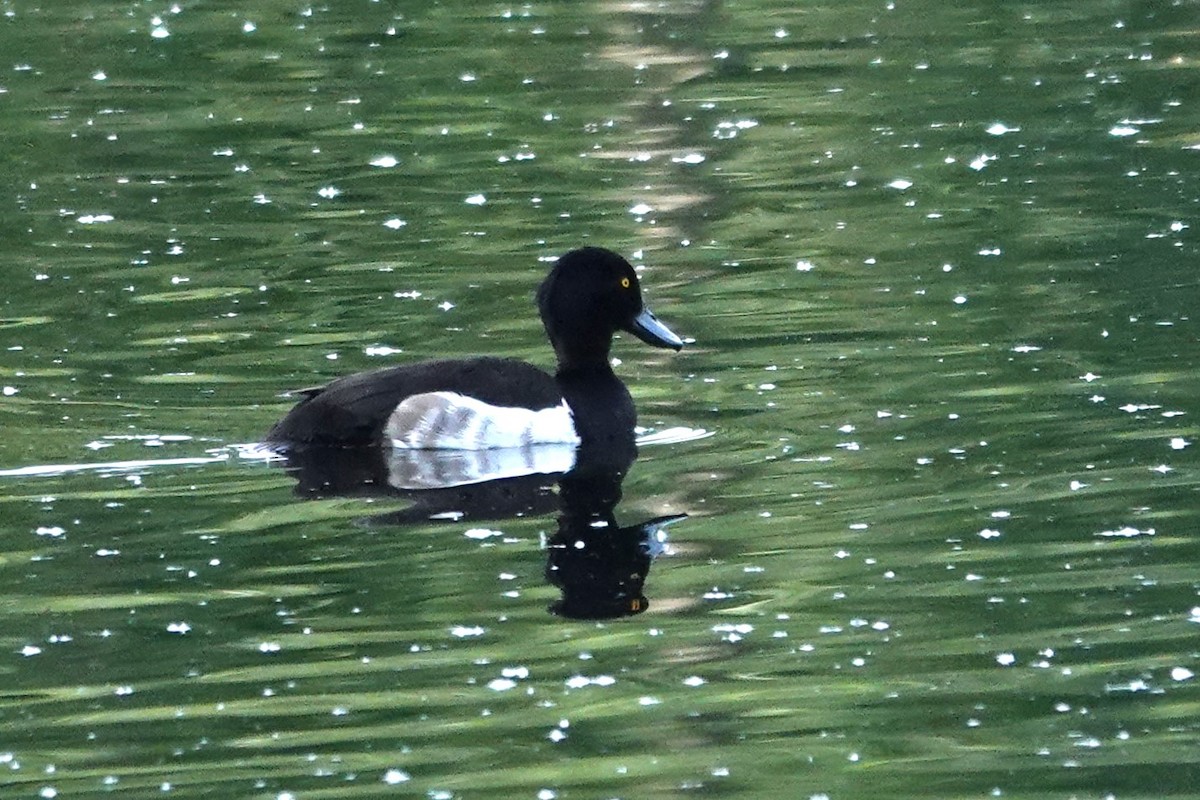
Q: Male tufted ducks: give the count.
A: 1